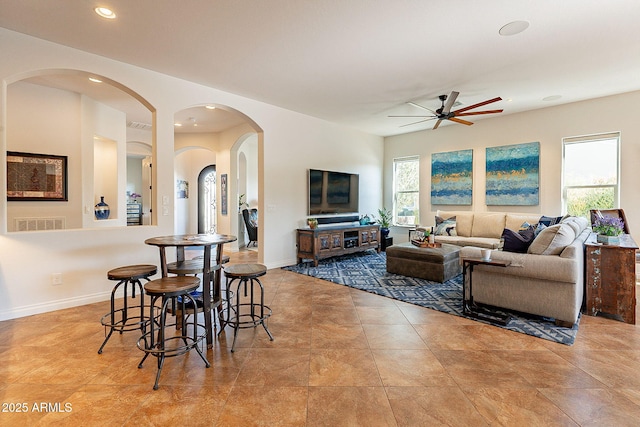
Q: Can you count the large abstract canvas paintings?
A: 2